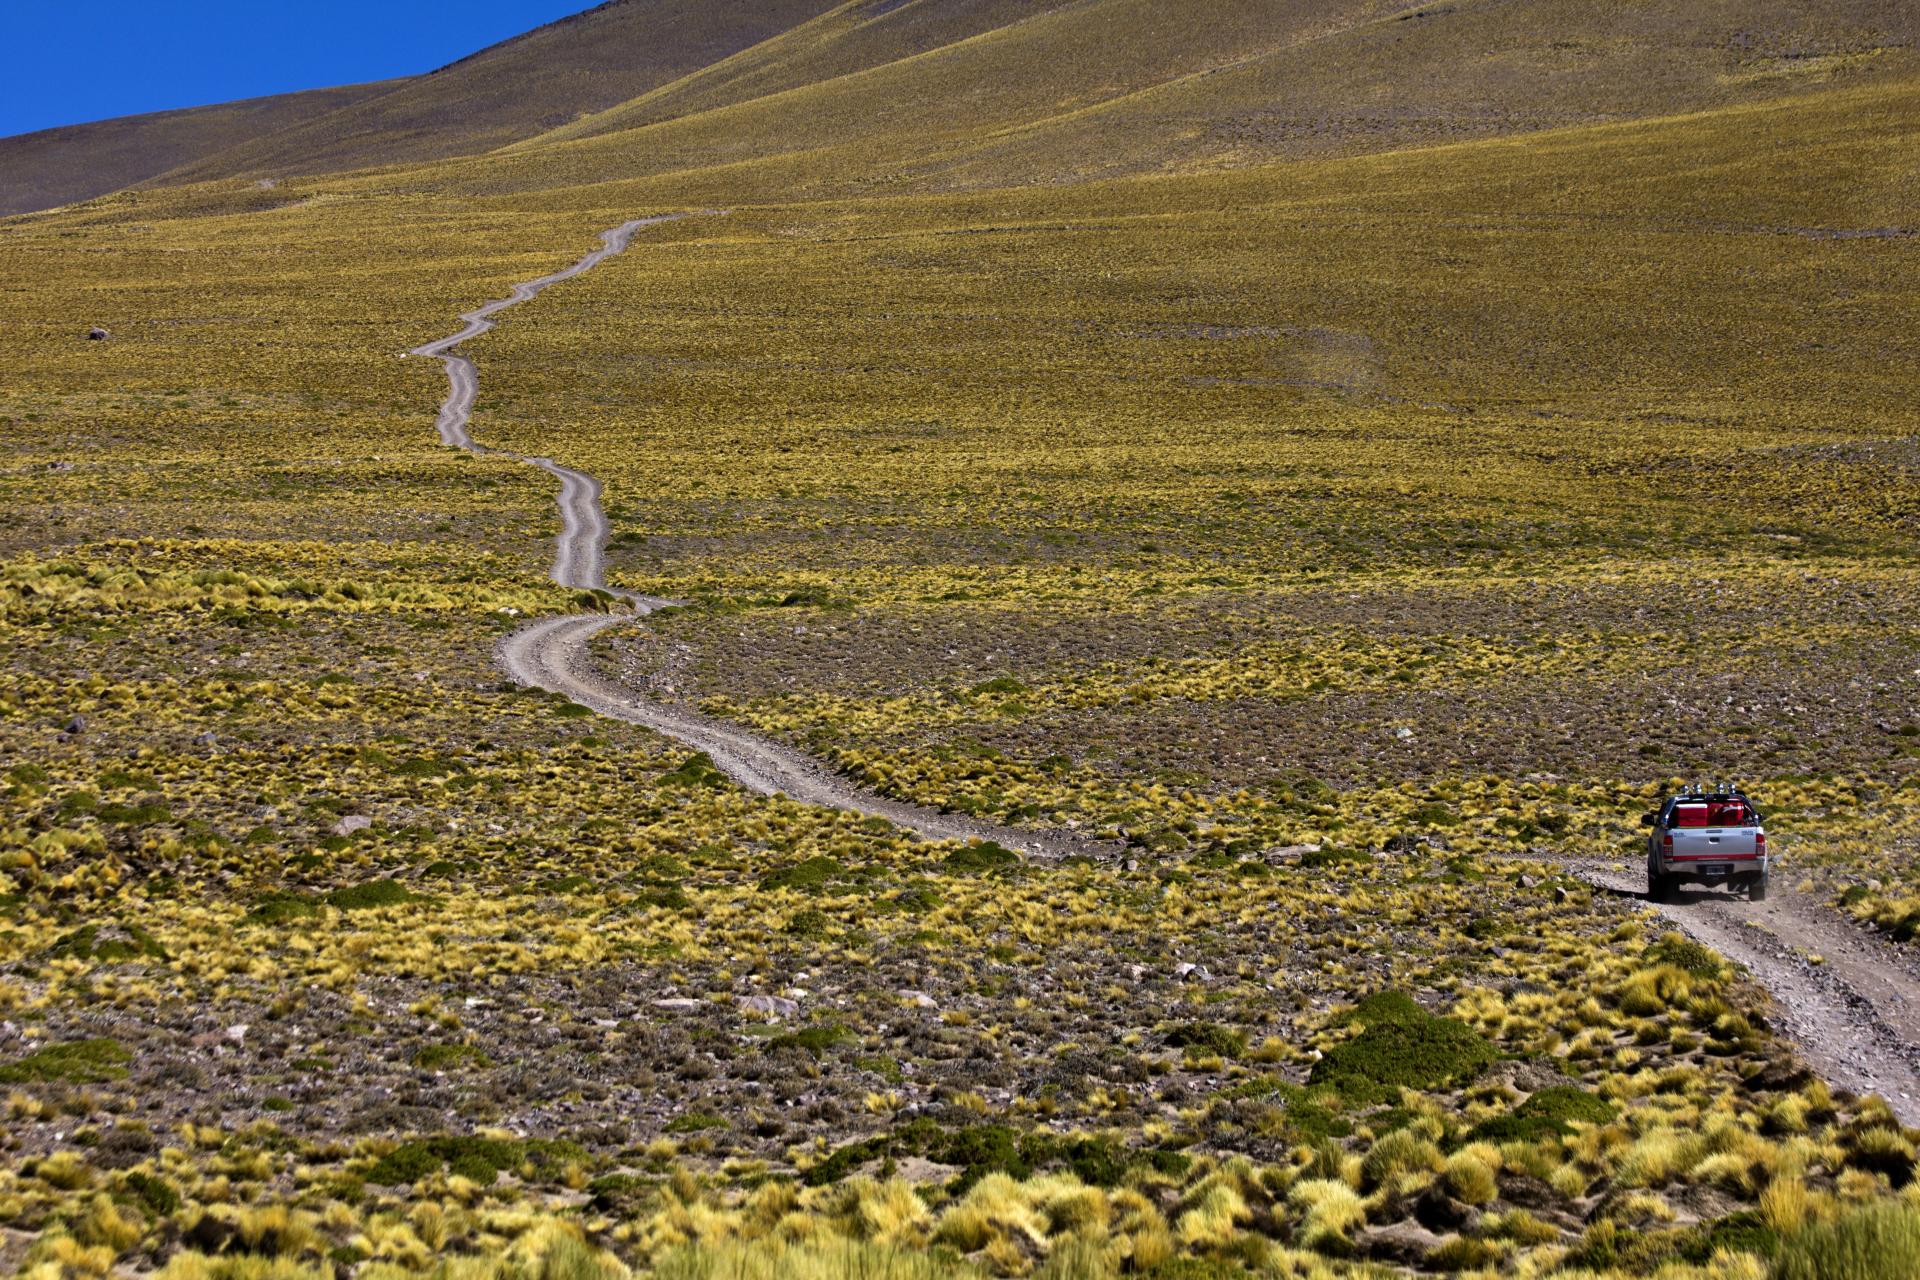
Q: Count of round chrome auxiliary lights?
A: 4